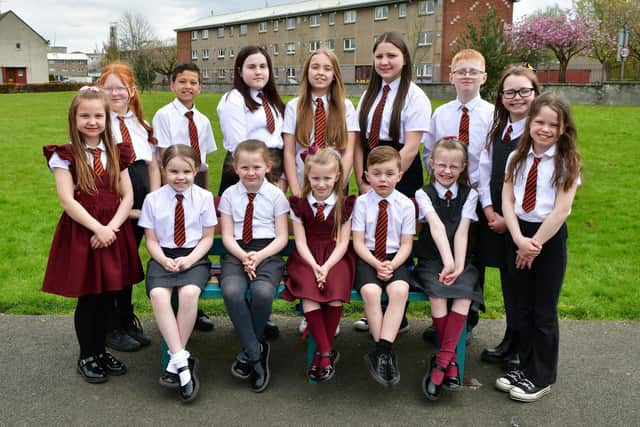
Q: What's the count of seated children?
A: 5